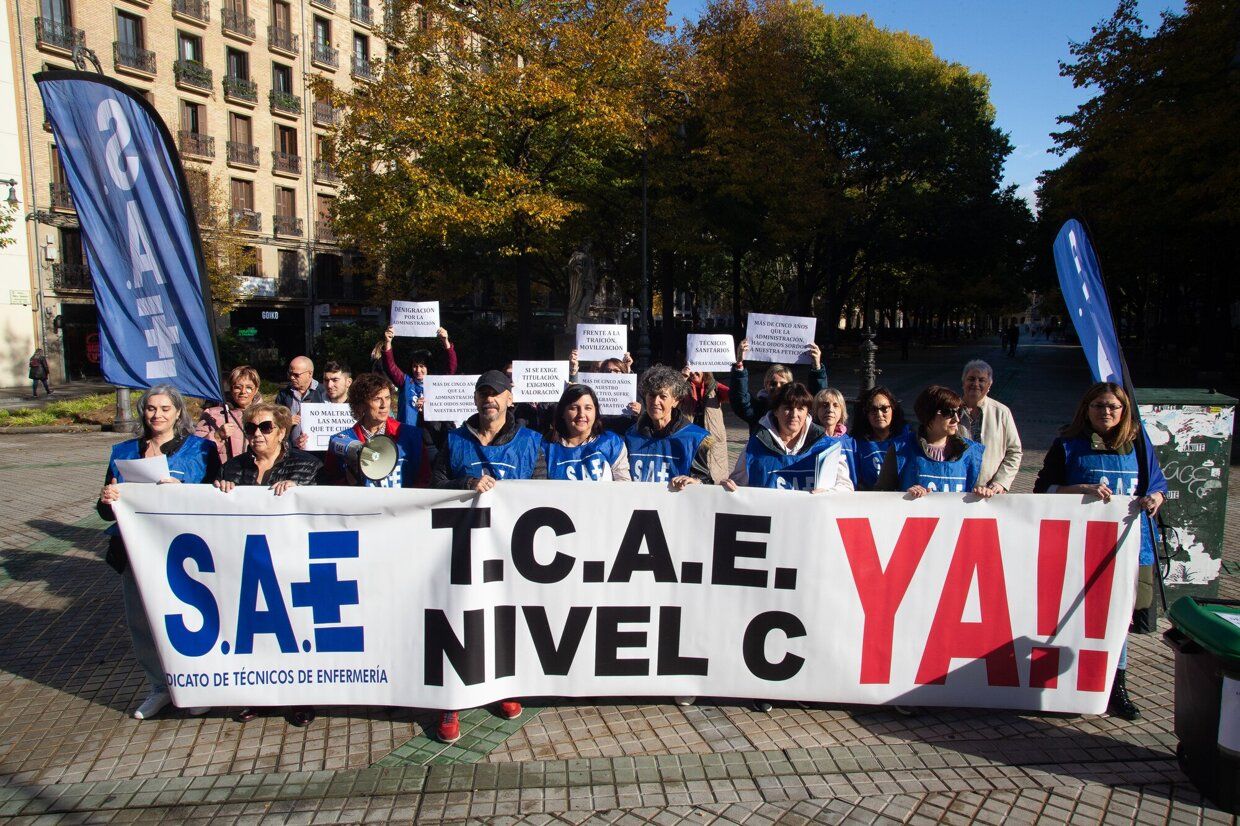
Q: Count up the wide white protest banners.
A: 1